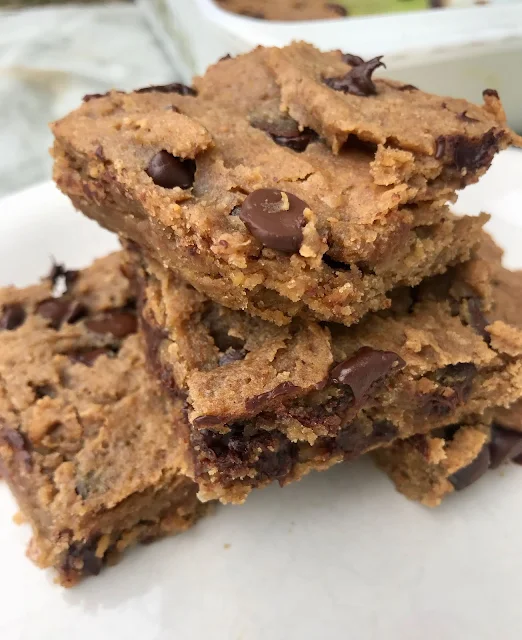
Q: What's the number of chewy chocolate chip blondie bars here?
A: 4